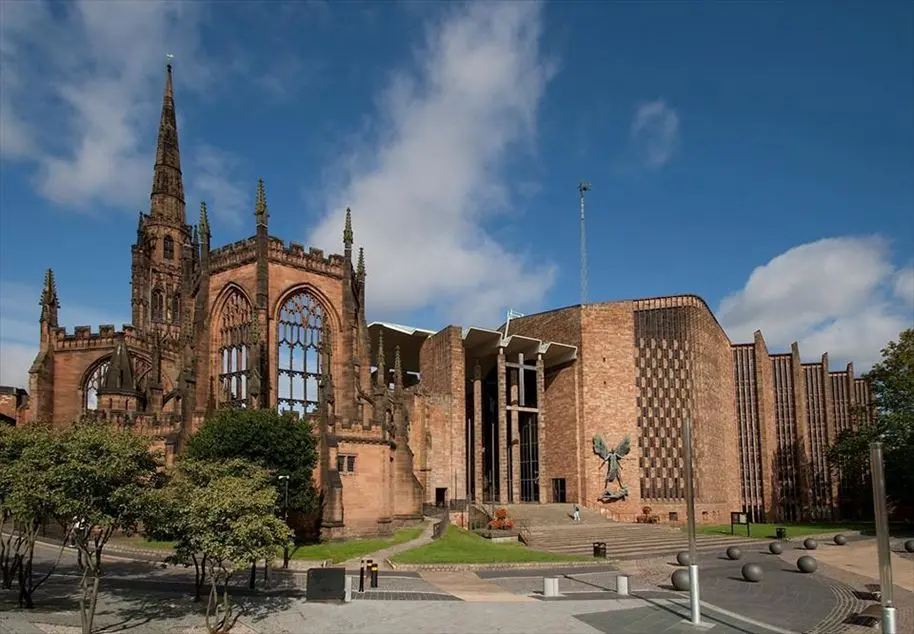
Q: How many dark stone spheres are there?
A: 9